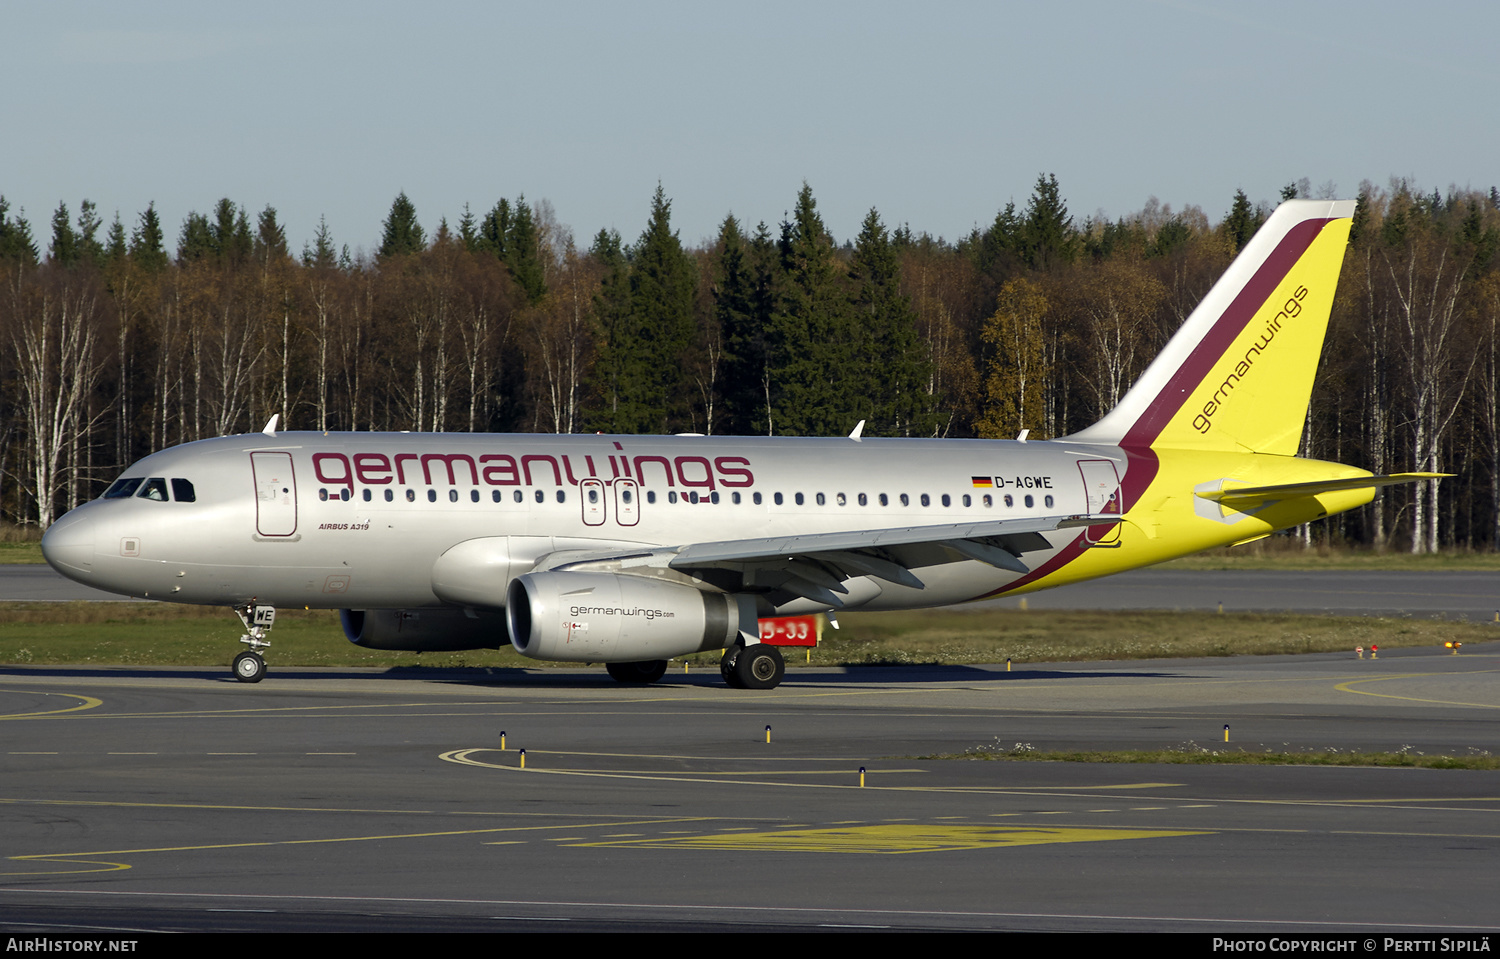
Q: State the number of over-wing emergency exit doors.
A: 2